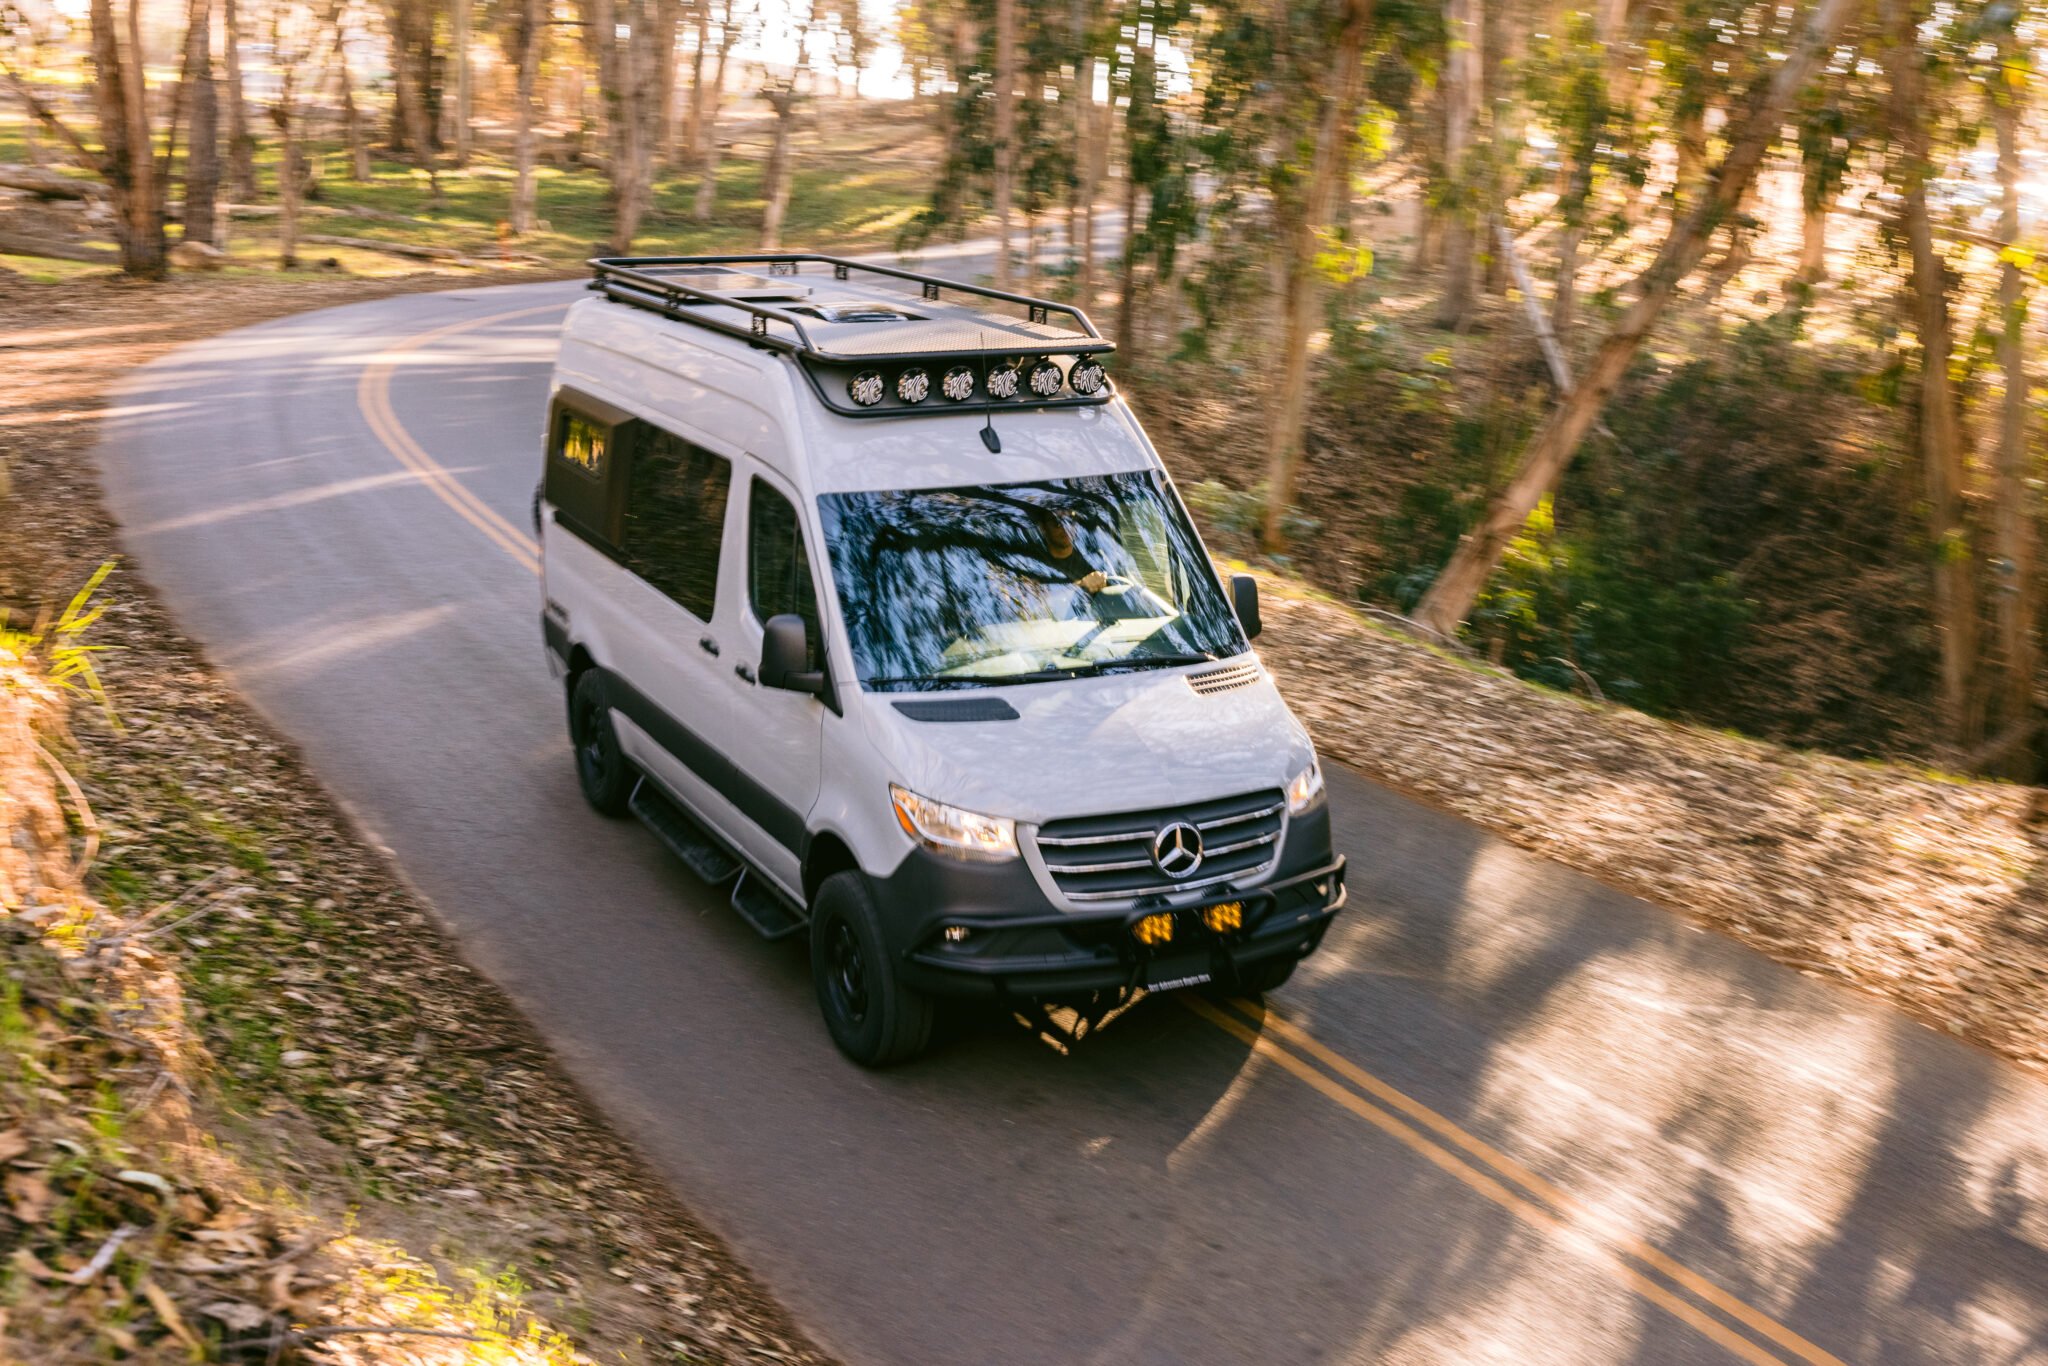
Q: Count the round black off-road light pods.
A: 6